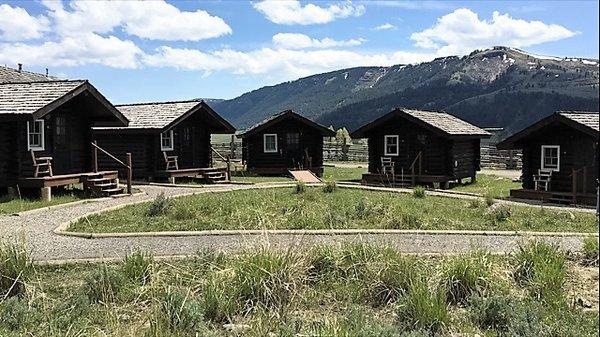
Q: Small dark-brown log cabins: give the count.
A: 5